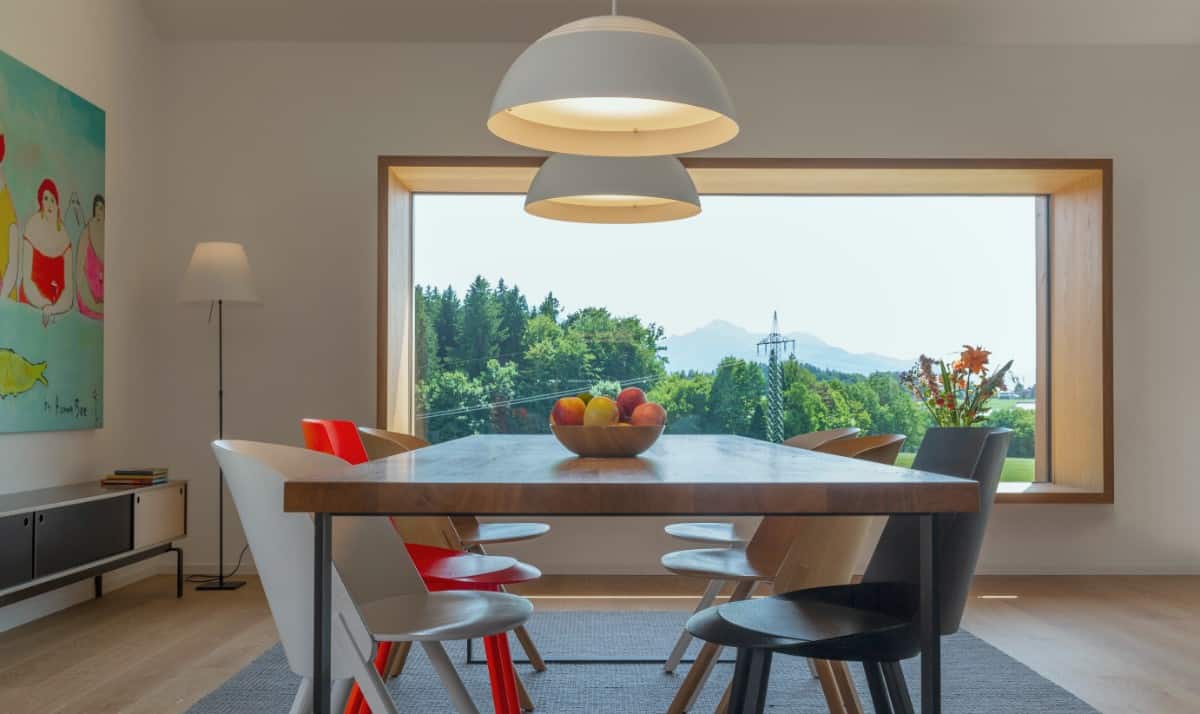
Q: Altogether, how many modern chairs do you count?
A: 6